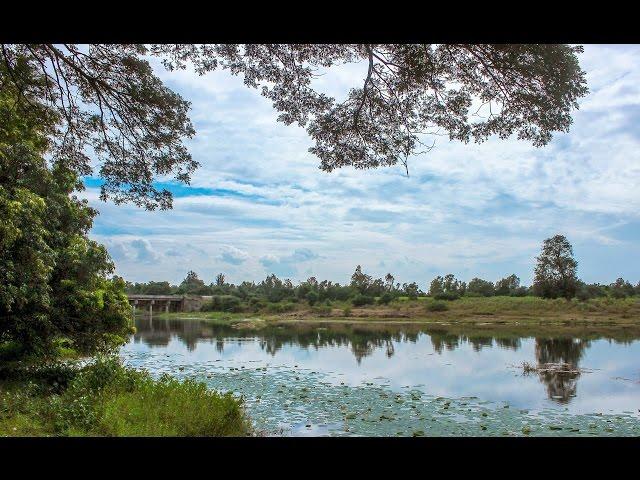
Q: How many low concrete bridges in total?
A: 1